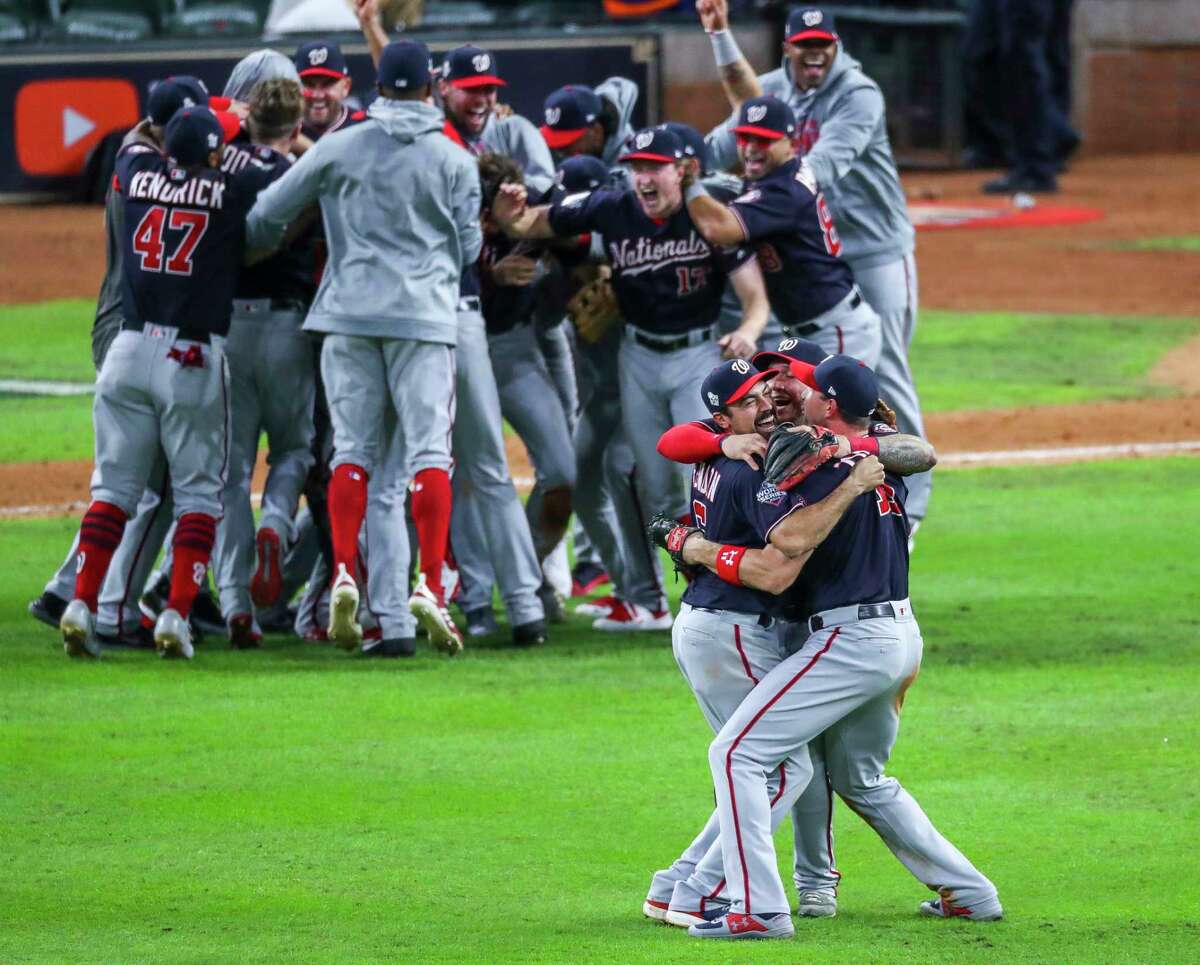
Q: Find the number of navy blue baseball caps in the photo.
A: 14